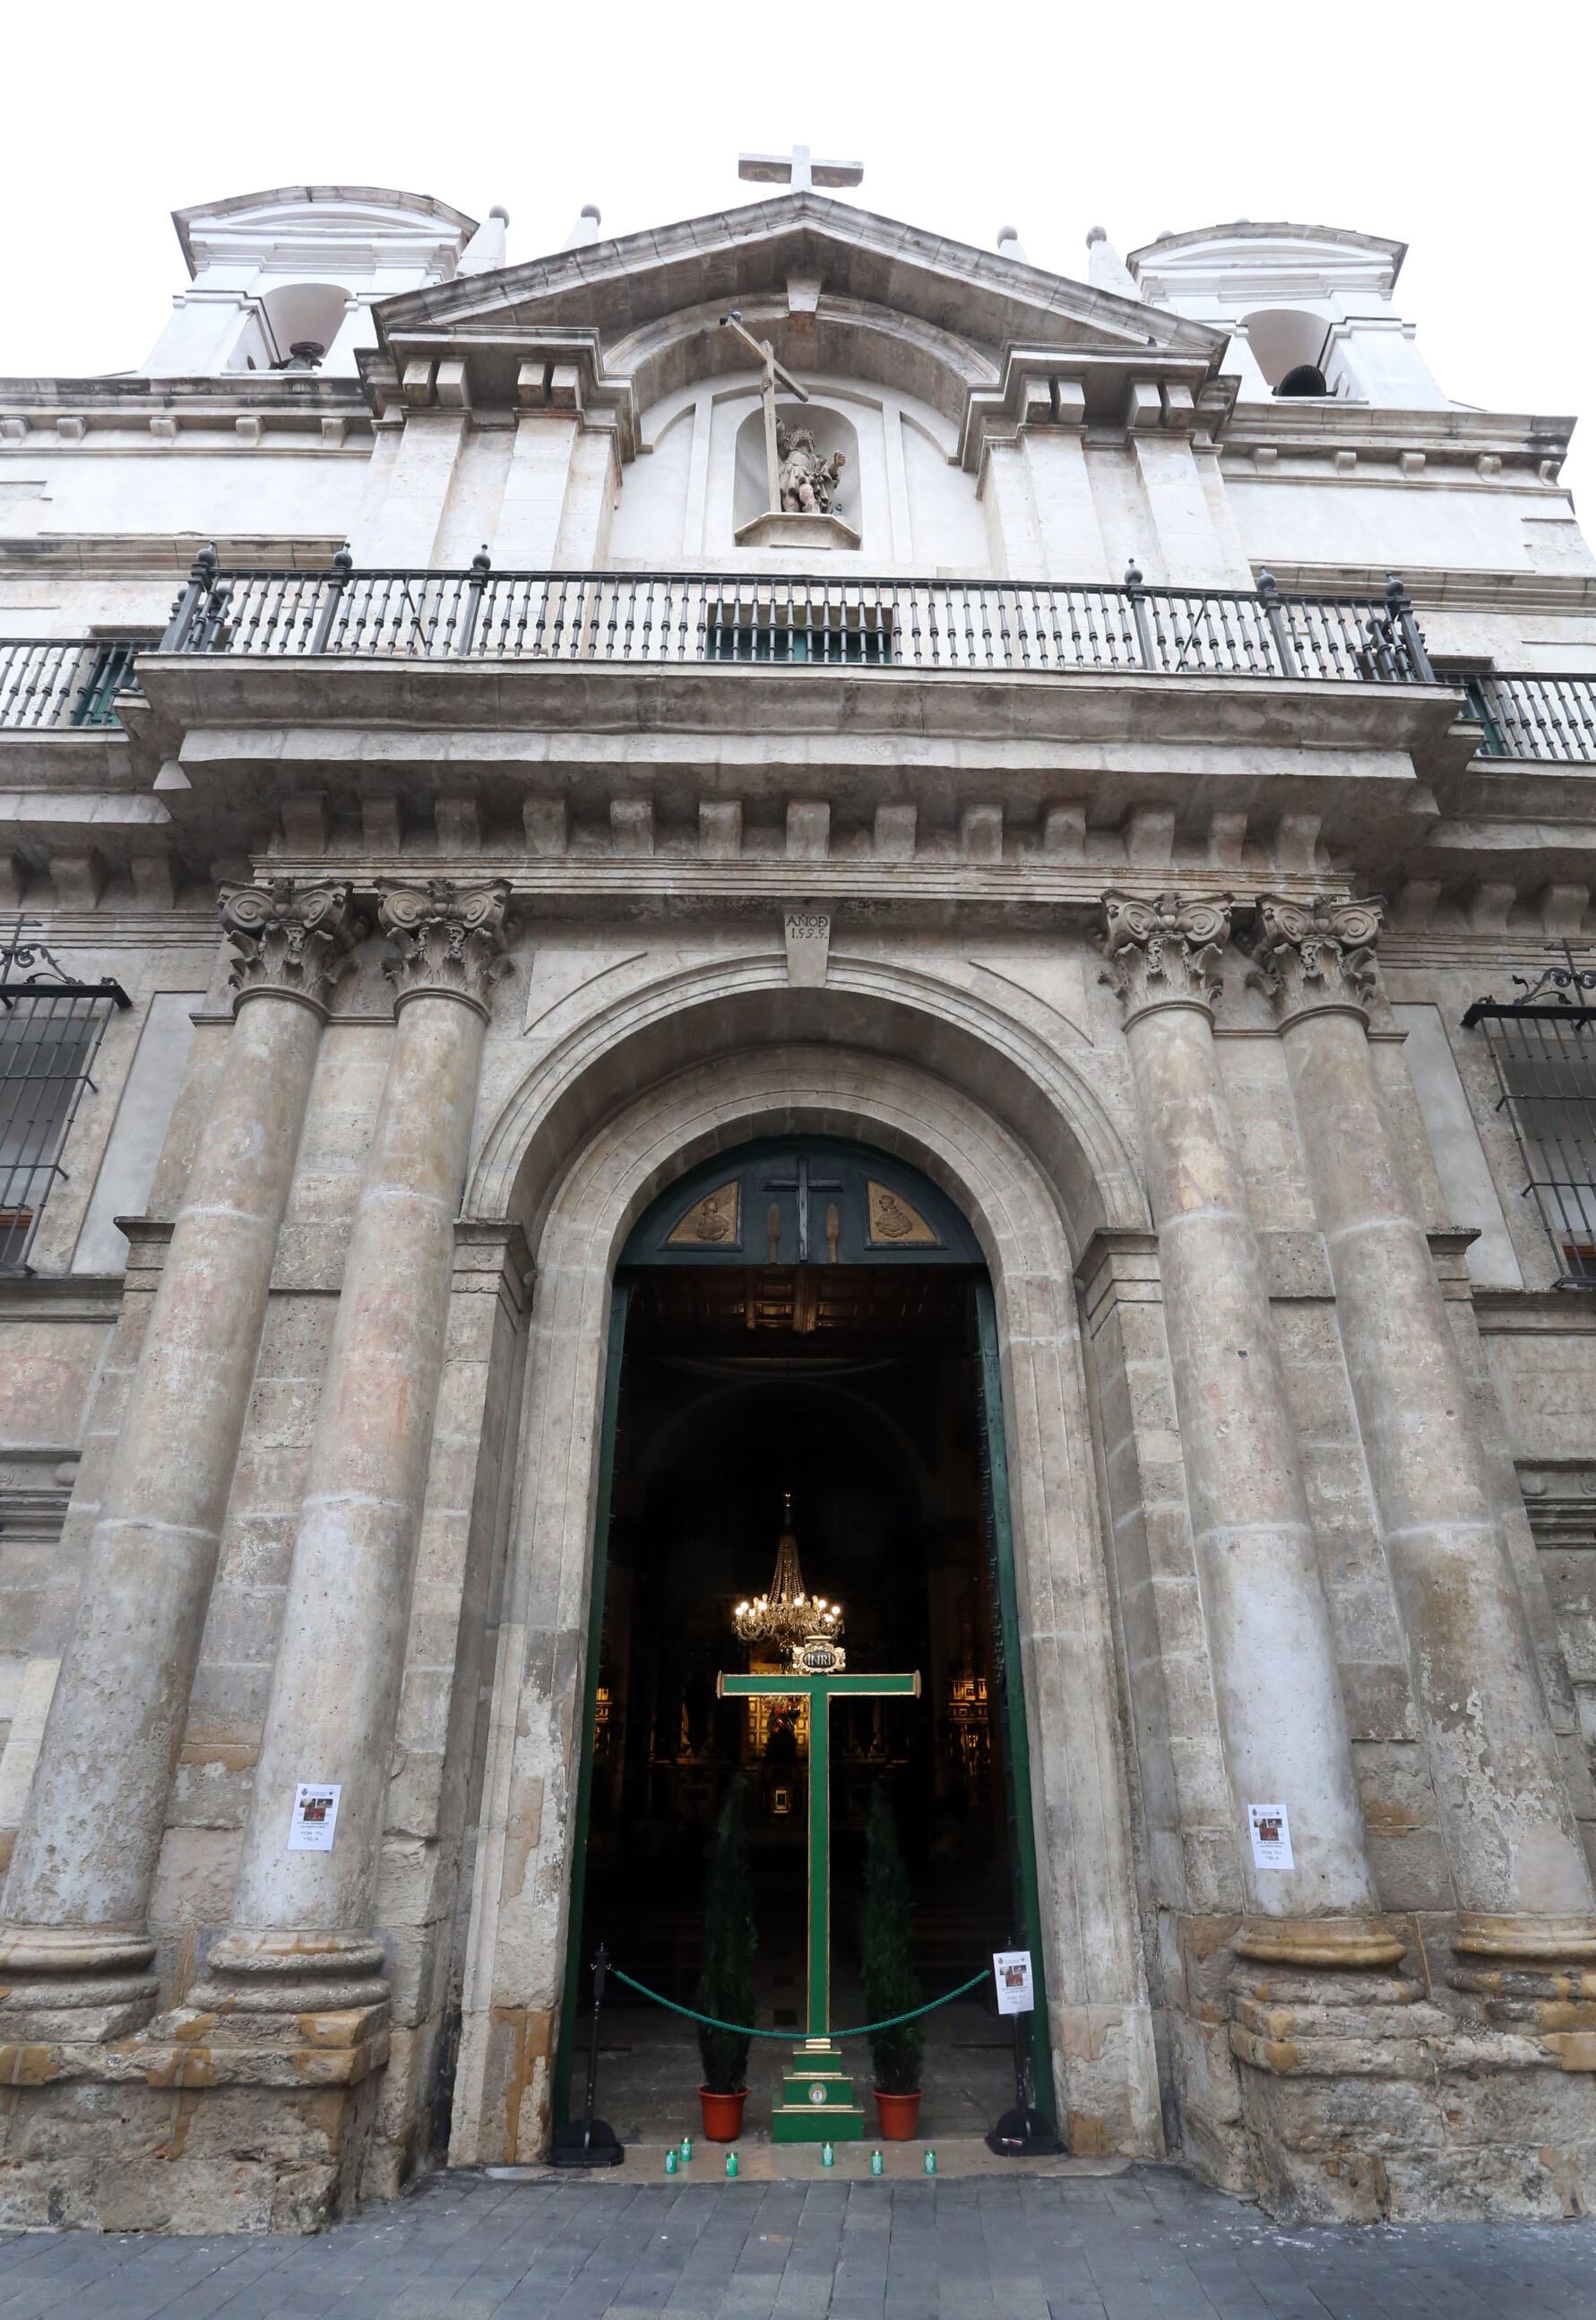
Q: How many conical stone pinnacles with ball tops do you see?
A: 4